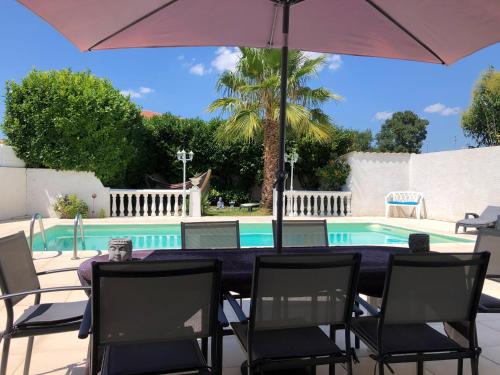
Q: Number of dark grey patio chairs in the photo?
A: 7